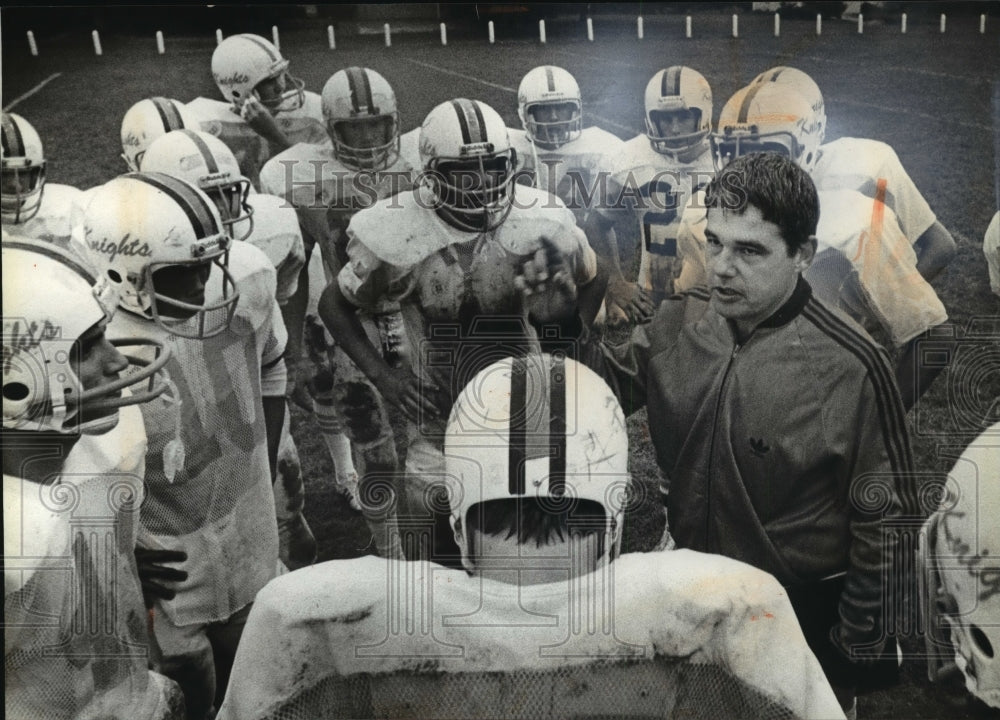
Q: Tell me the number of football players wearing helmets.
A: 14